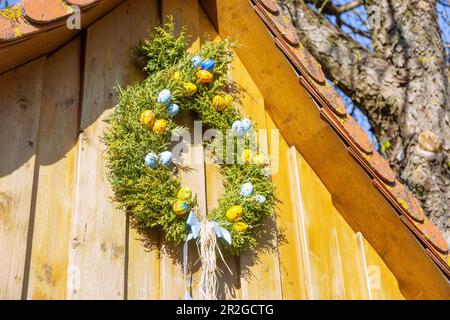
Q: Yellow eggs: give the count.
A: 13